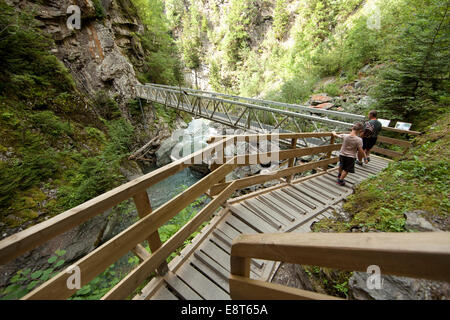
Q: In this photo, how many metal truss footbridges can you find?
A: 1